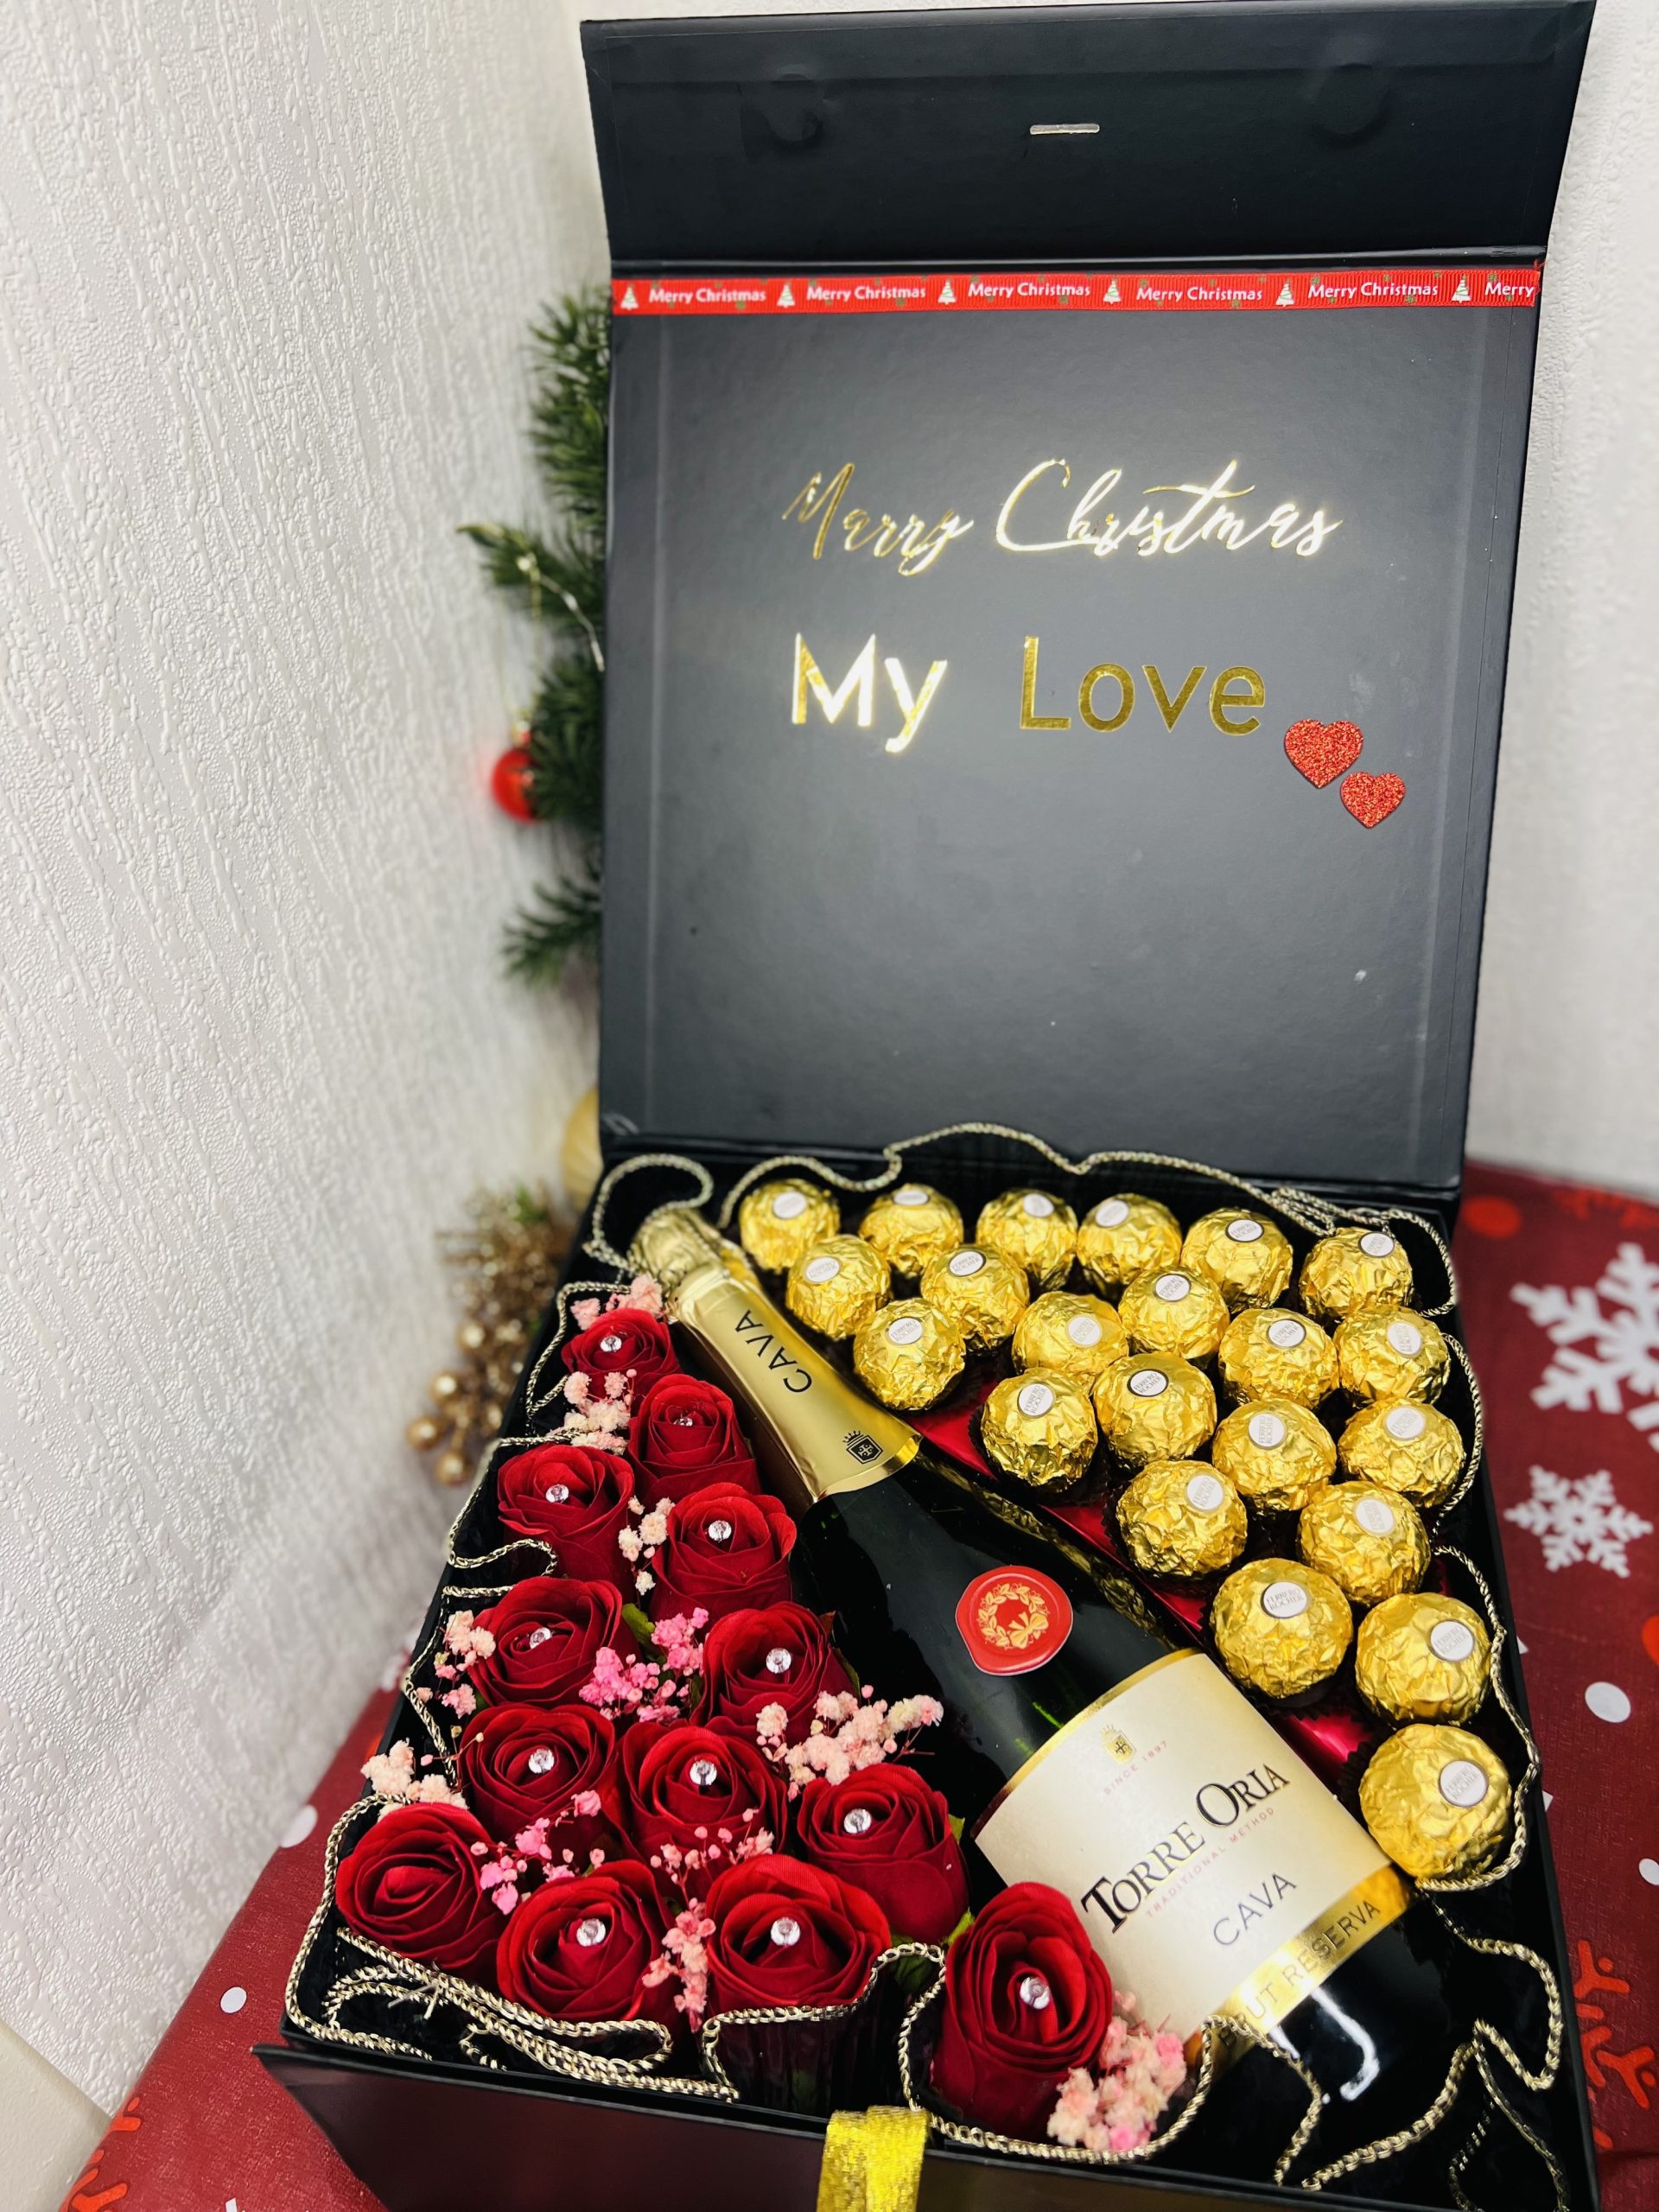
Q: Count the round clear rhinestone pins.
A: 12